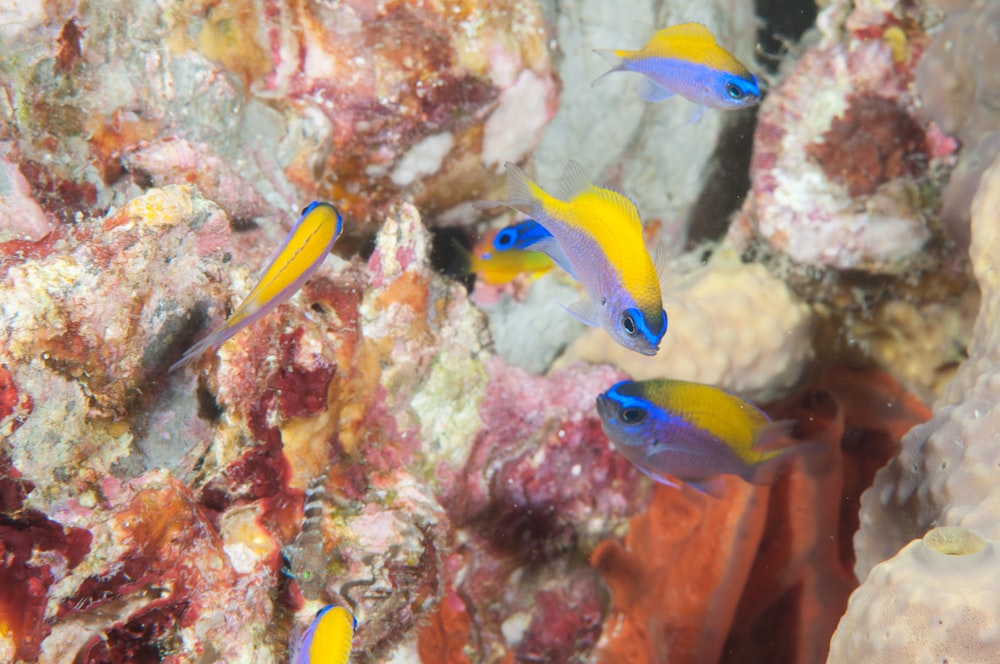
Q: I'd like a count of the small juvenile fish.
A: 6